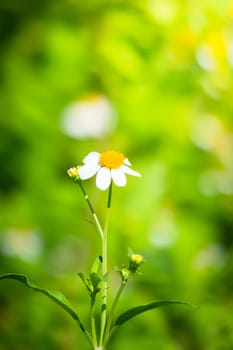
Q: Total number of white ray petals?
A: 6